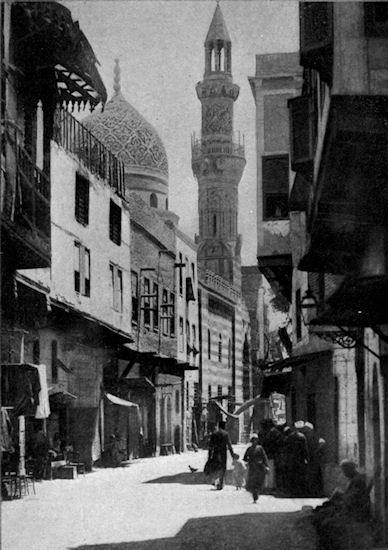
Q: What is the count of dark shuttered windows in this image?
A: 2